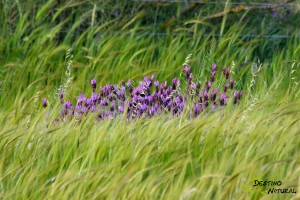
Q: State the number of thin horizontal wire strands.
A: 2